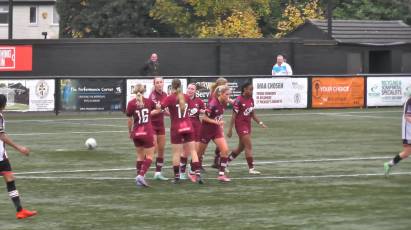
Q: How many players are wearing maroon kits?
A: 7